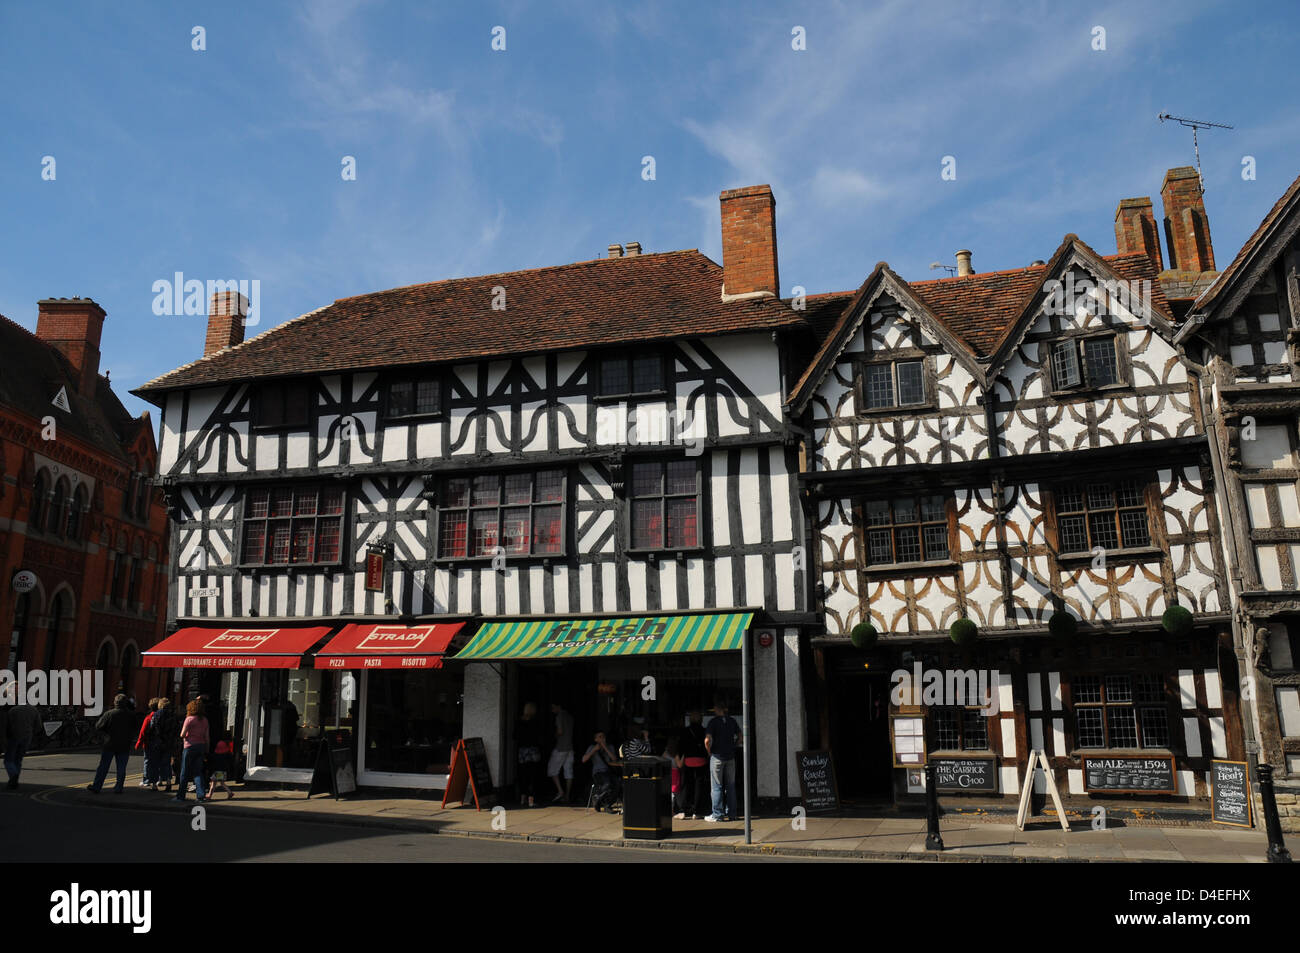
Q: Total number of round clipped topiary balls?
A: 4